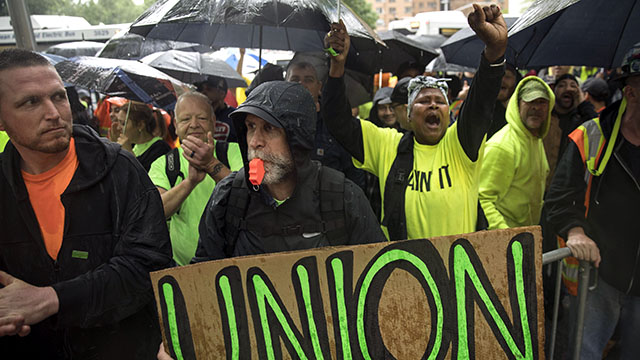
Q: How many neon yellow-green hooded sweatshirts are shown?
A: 1